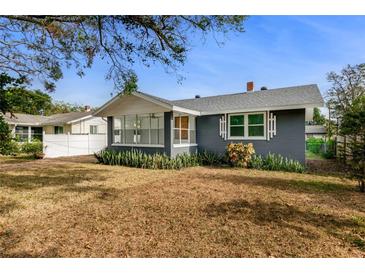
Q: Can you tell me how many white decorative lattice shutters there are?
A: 2